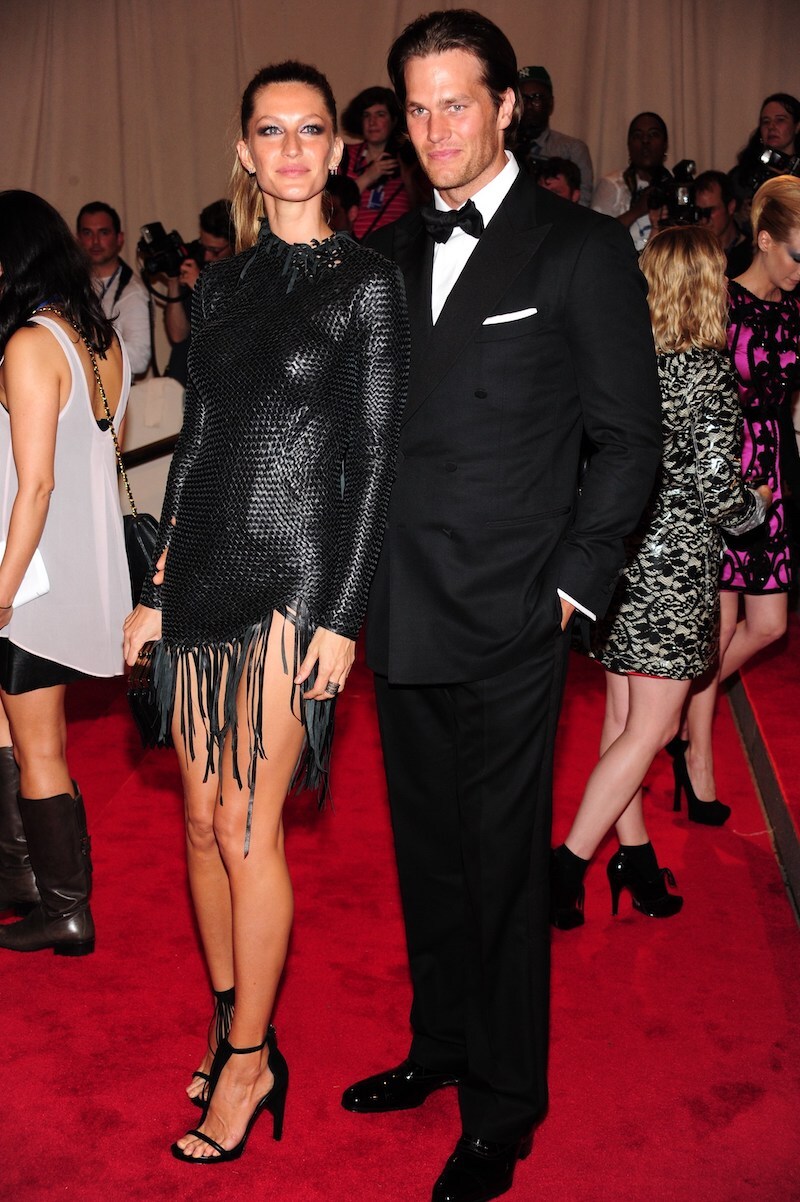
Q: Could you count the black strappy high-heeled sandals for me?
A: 2